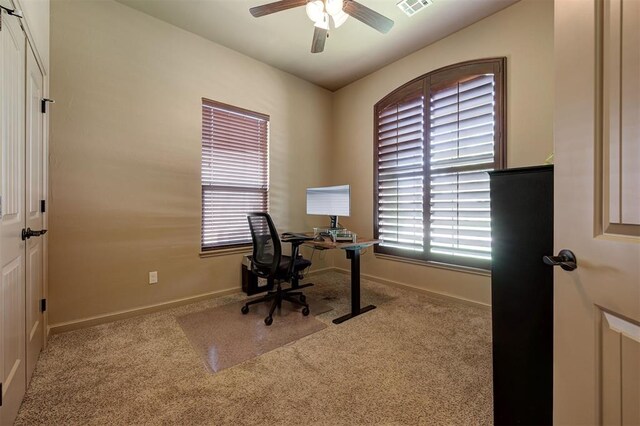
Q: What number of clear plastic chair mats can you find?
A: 1